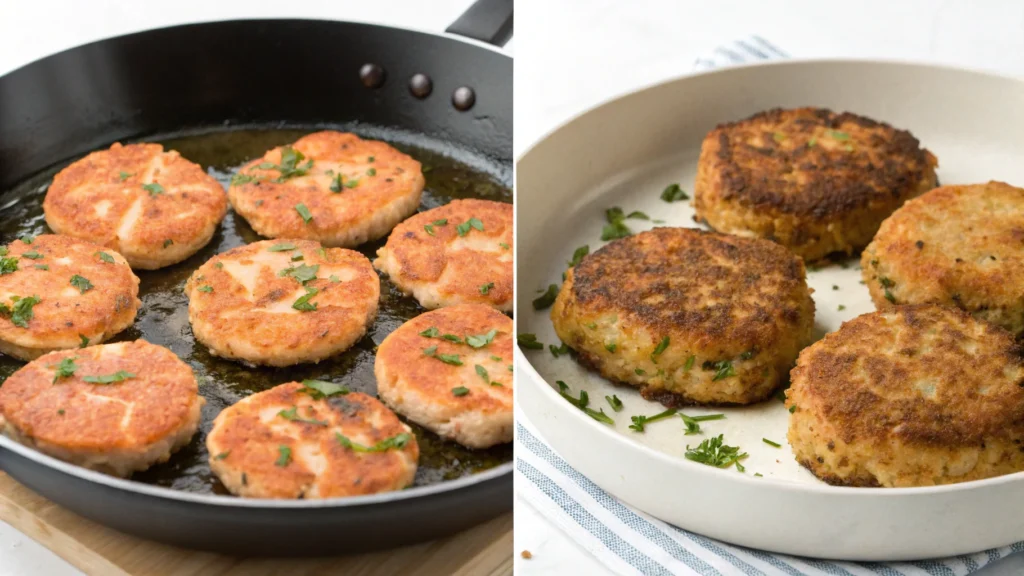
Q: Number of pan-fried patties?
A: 12